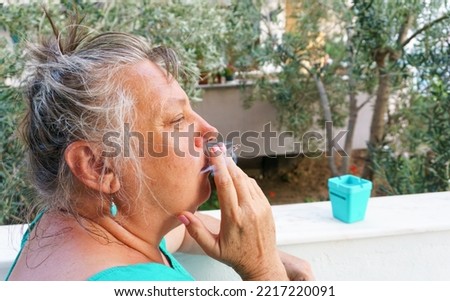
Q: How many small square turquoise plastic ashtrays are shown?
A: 1